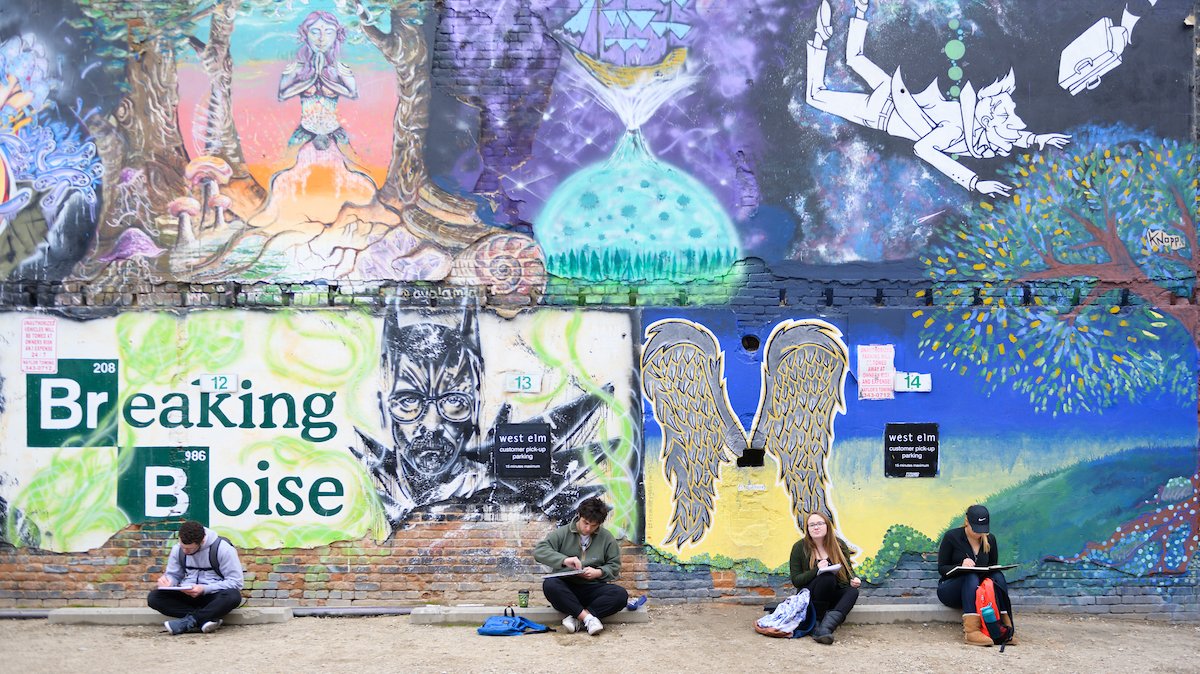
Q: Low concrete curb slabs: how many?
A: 3